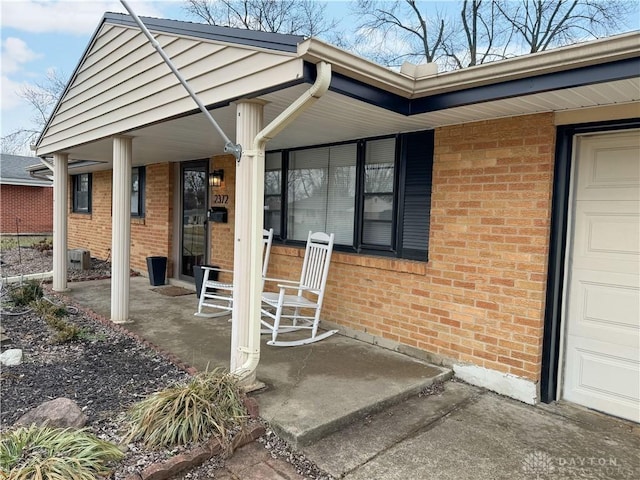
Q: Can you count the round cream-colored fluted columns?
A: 3